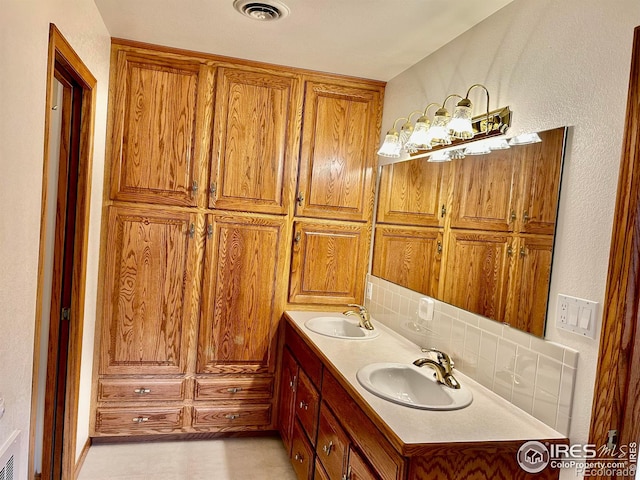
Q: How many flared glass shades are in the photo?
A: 5